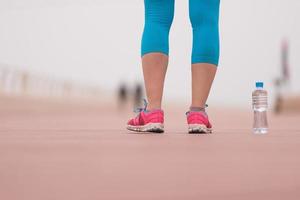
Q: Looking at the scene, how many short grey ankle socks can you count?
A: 1